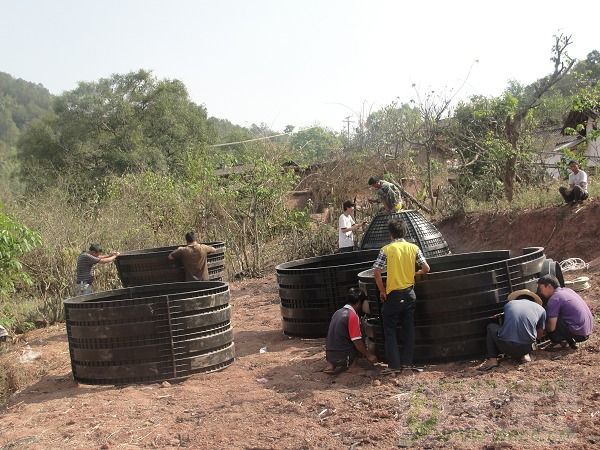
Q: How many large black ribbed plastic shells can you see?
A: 5